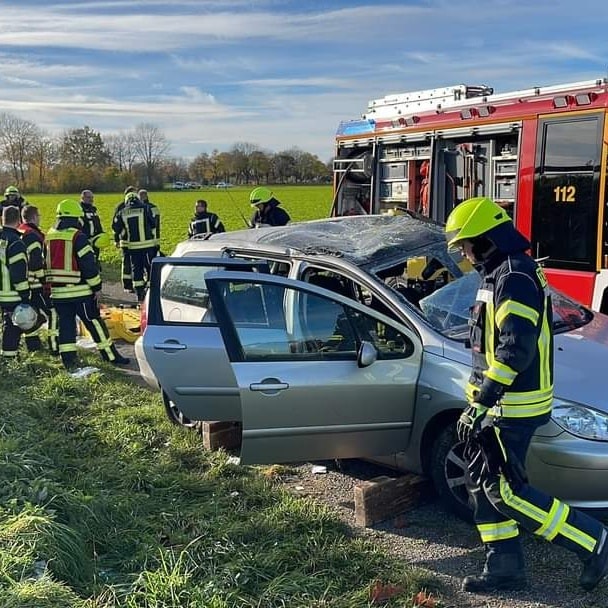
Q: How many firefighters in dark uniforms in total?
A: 11